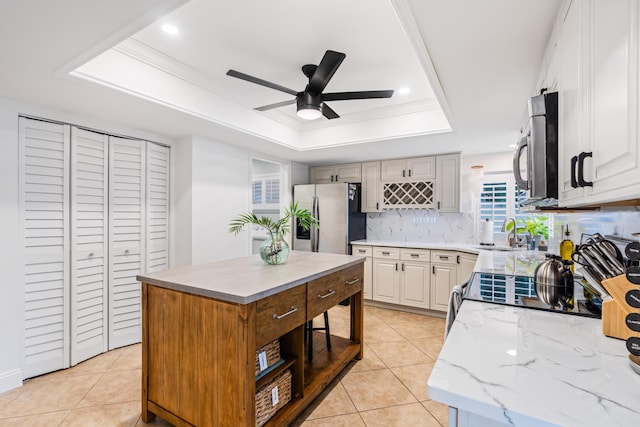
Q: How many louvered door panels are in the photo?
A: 4